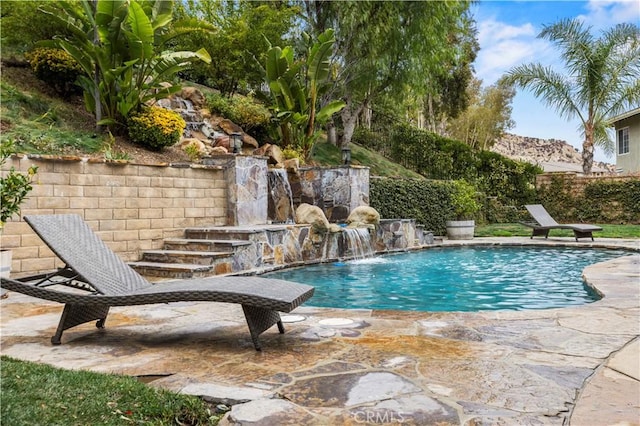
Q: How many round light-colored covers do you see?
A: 2